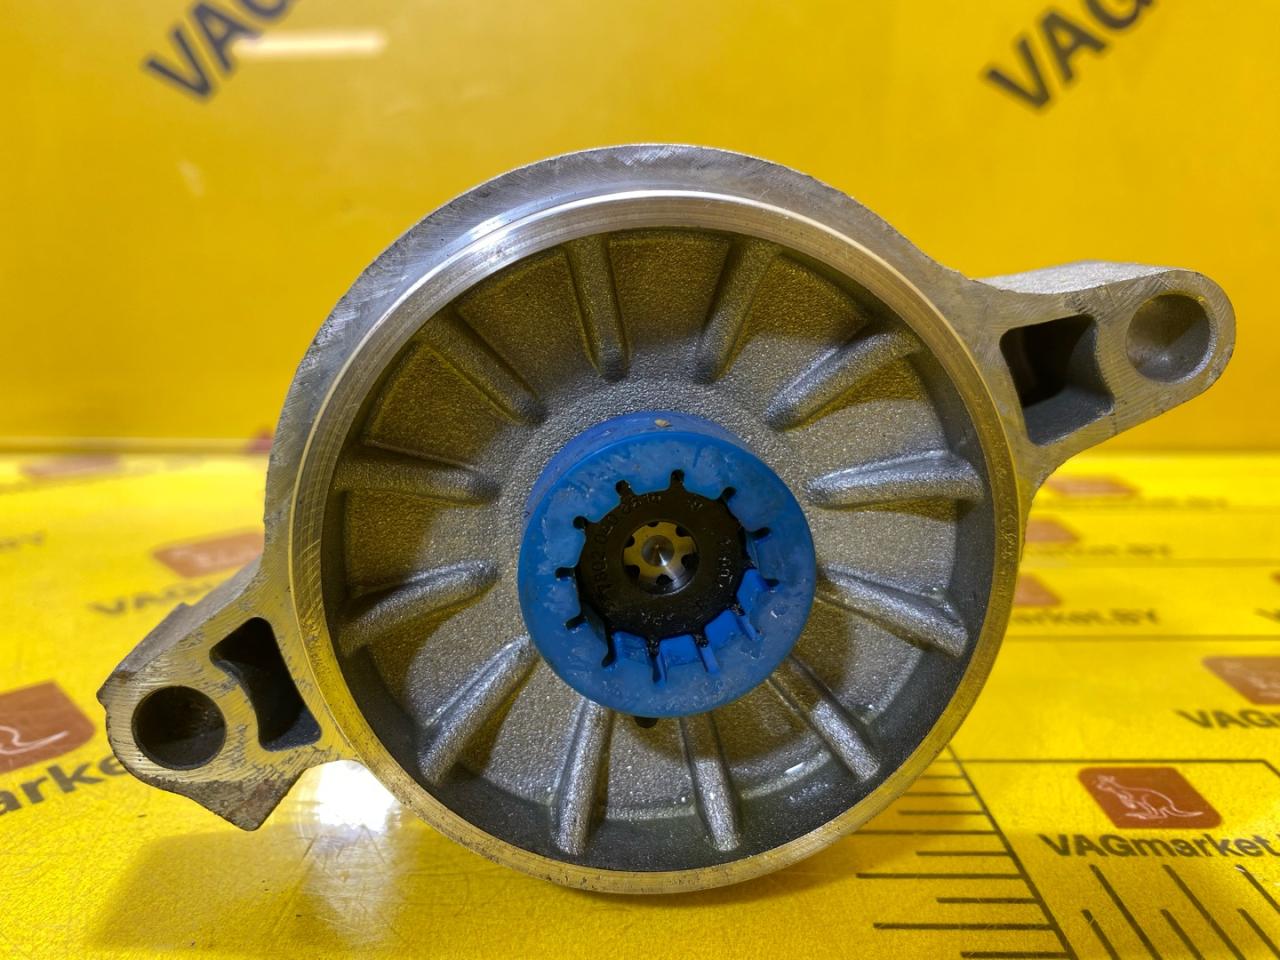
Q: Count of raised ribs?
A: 12